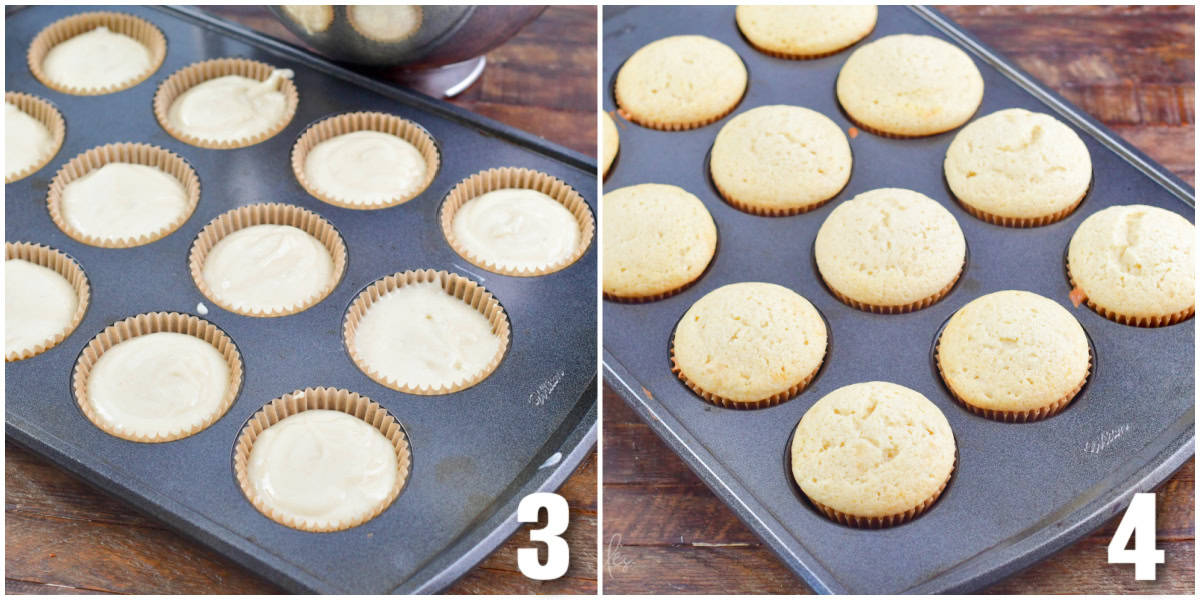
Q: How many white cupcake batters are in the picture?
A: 11